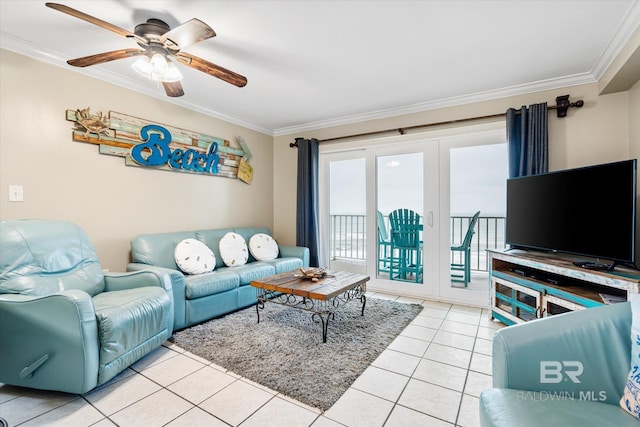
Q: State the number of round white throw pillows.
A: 3